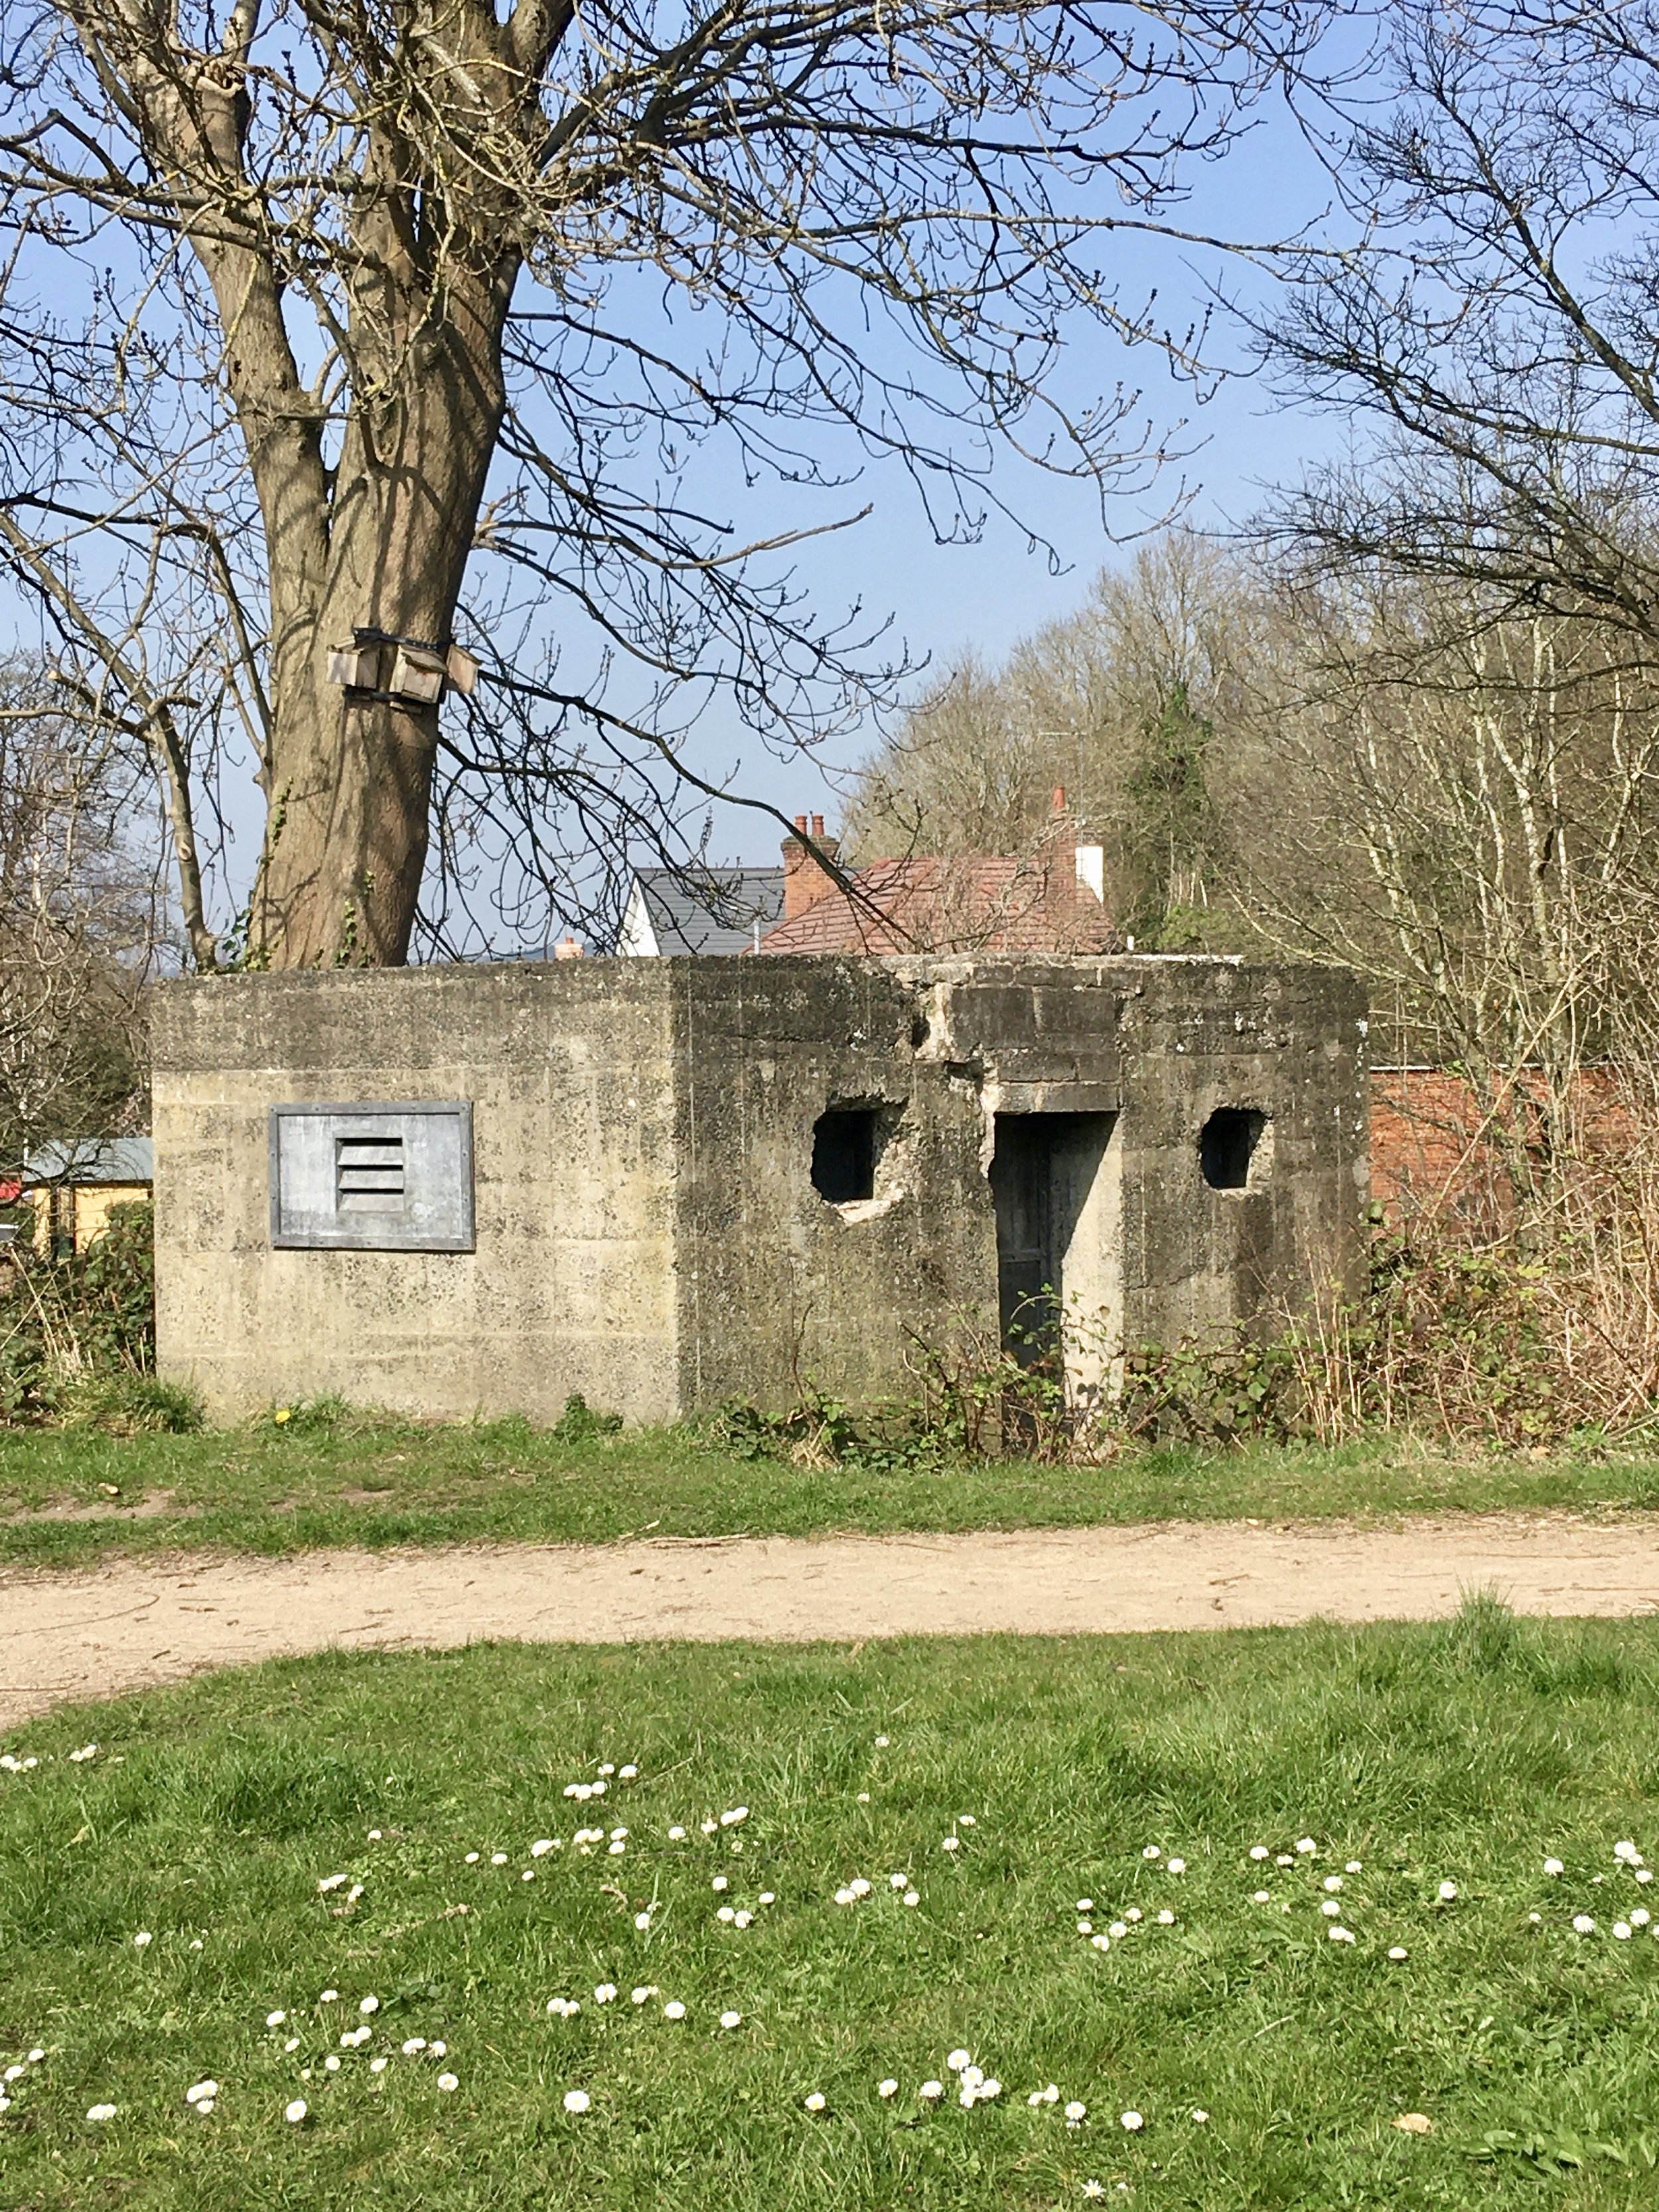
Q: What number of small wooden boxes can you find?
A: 3